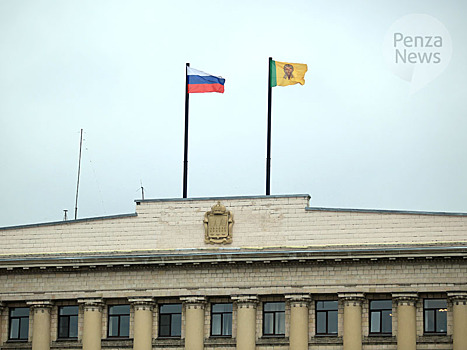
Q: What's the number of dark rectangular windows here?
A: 9